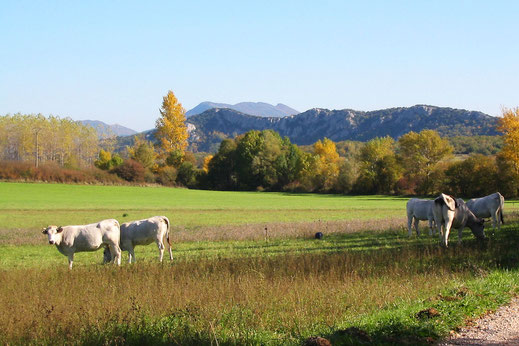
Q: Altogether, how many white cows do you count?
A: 5